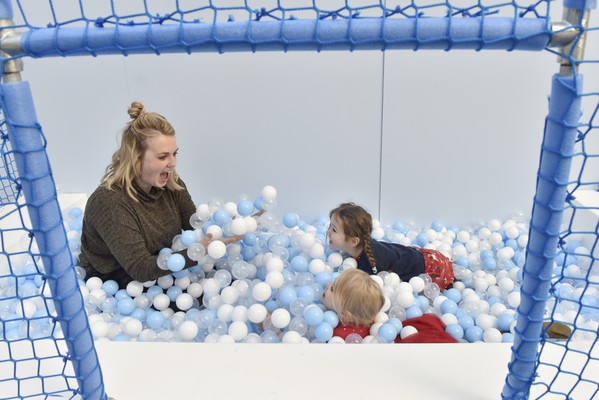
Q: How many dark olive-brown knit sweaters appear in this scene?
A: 1